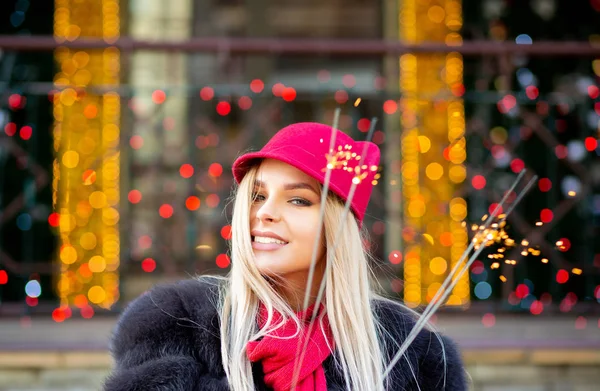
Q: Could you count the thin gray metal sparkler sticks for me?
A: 4